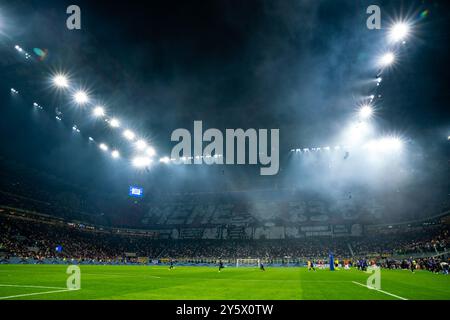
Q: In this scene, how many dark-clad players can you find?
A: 3